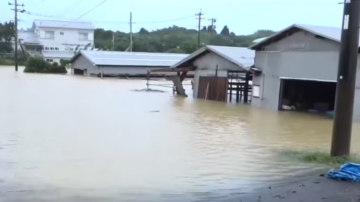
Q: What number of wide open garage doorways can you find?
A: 1